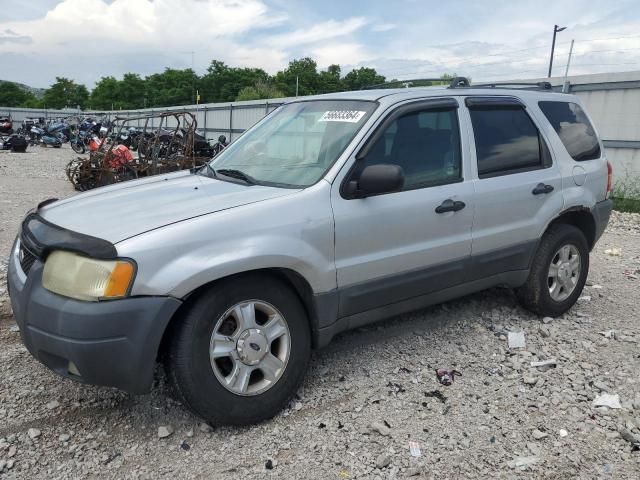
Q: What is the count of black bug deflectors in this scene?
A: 1